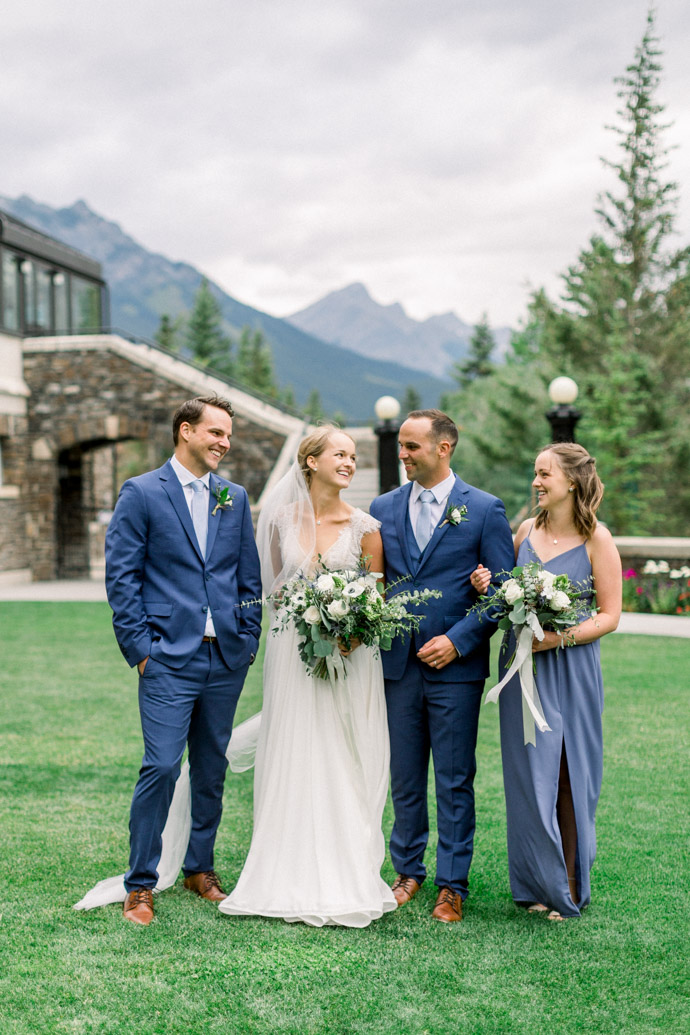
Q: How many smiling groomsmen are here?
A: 1